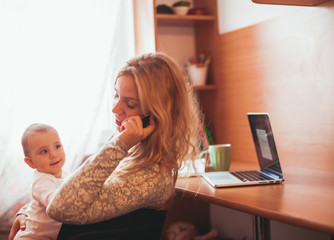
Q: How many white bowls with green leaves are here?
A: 1